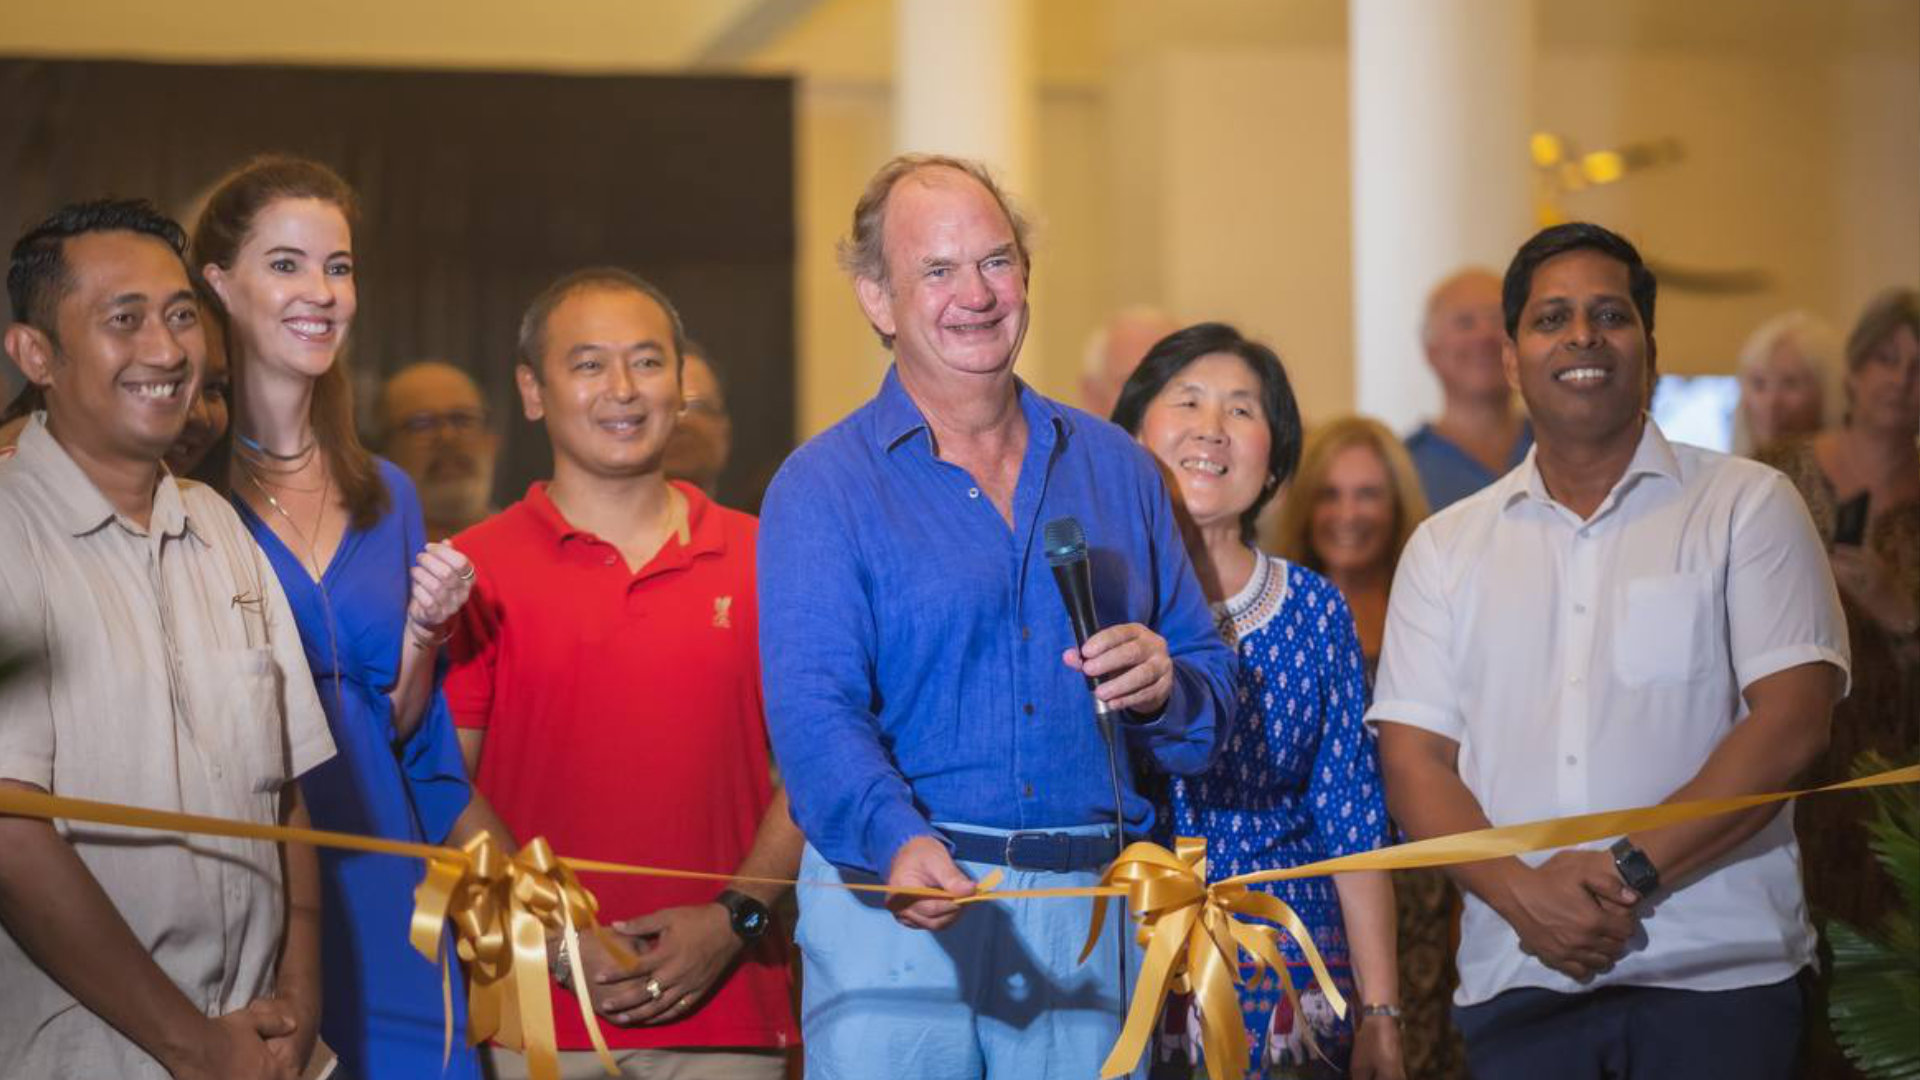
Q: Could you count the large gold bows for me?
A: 2